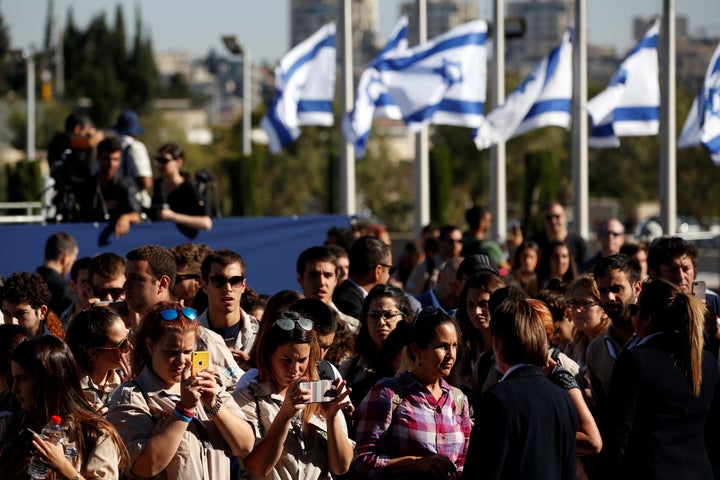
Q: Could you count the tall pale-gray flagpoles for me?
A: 5